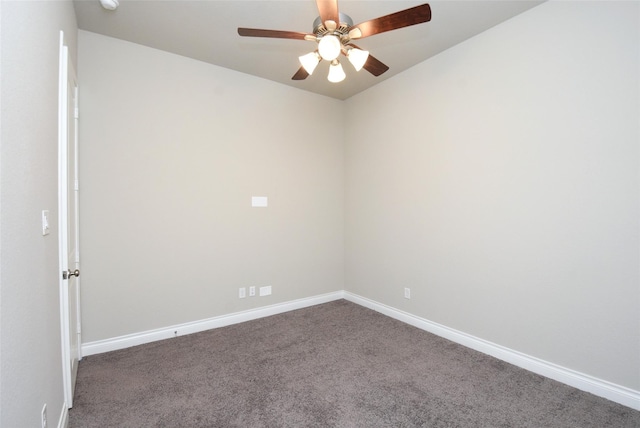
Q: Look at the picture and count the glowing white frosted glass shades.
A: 4